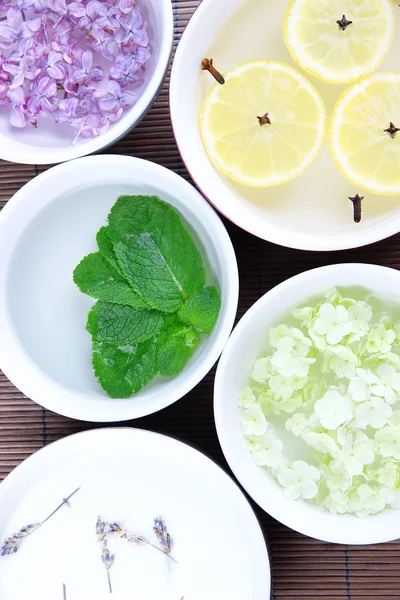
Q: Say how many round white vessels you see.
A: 5